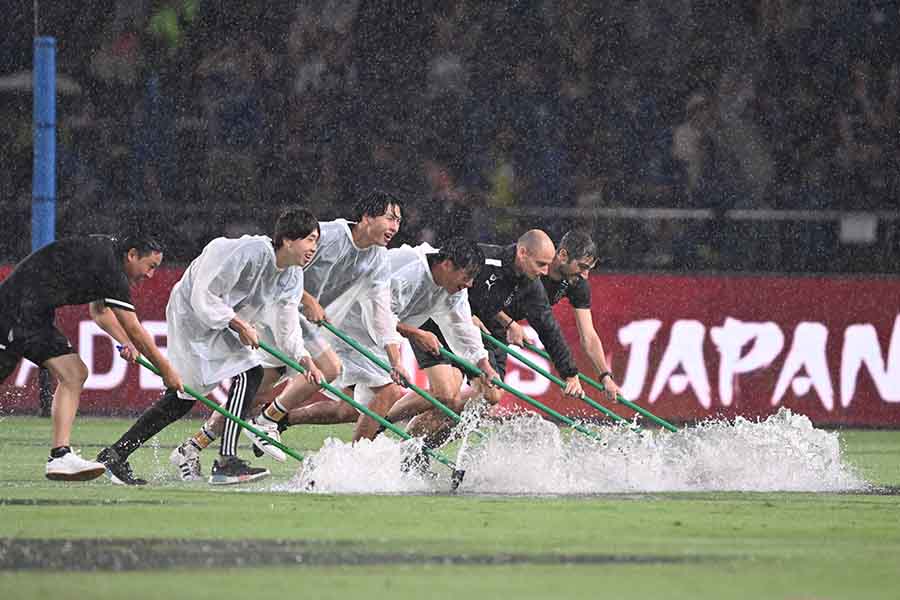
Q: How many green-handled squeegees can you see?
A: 6